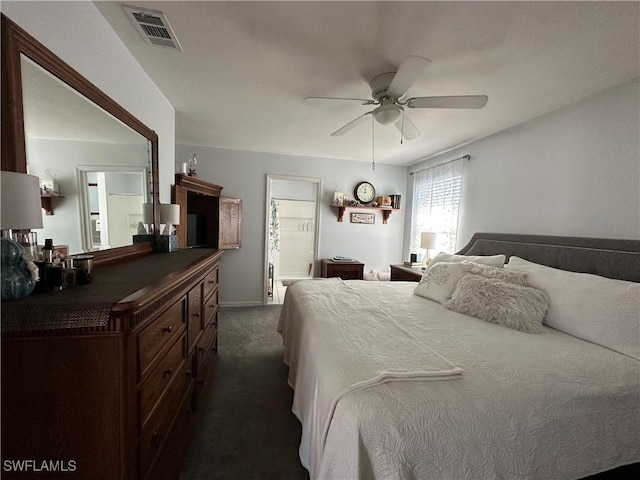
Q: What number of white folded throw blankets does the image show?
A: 1